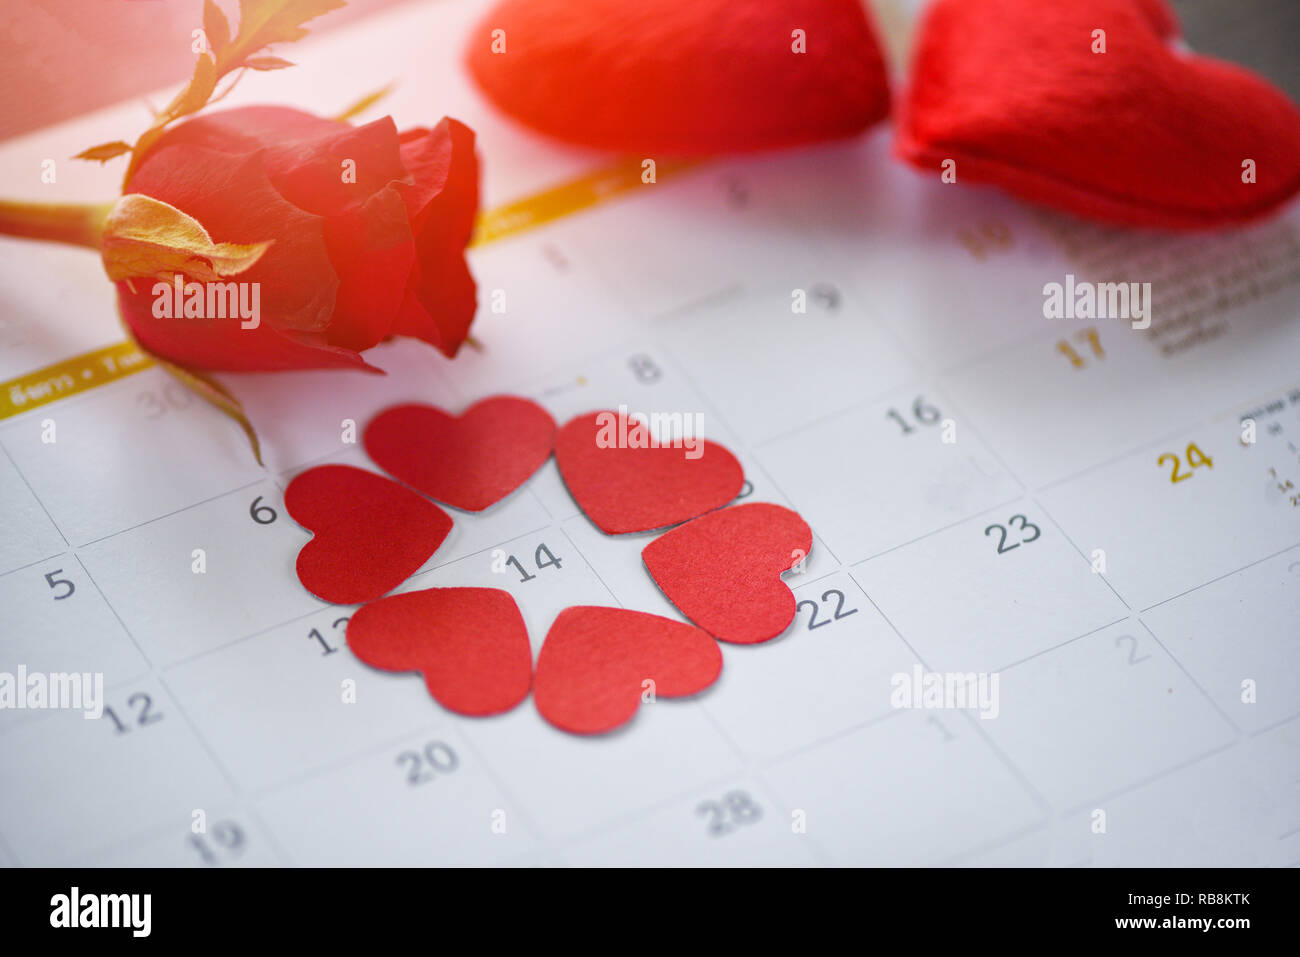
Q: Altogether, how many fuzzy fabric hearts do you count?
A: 2